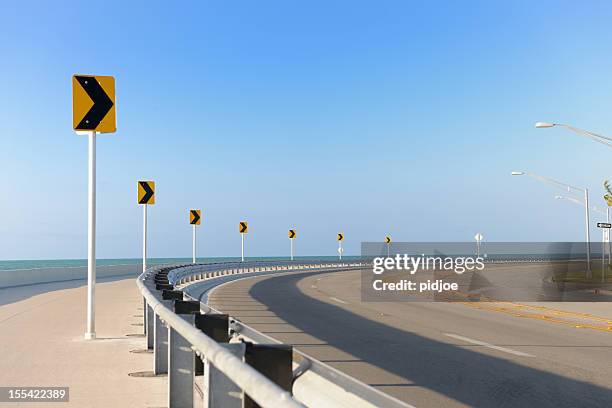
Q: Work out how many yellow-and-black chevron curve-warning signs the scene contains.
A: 7